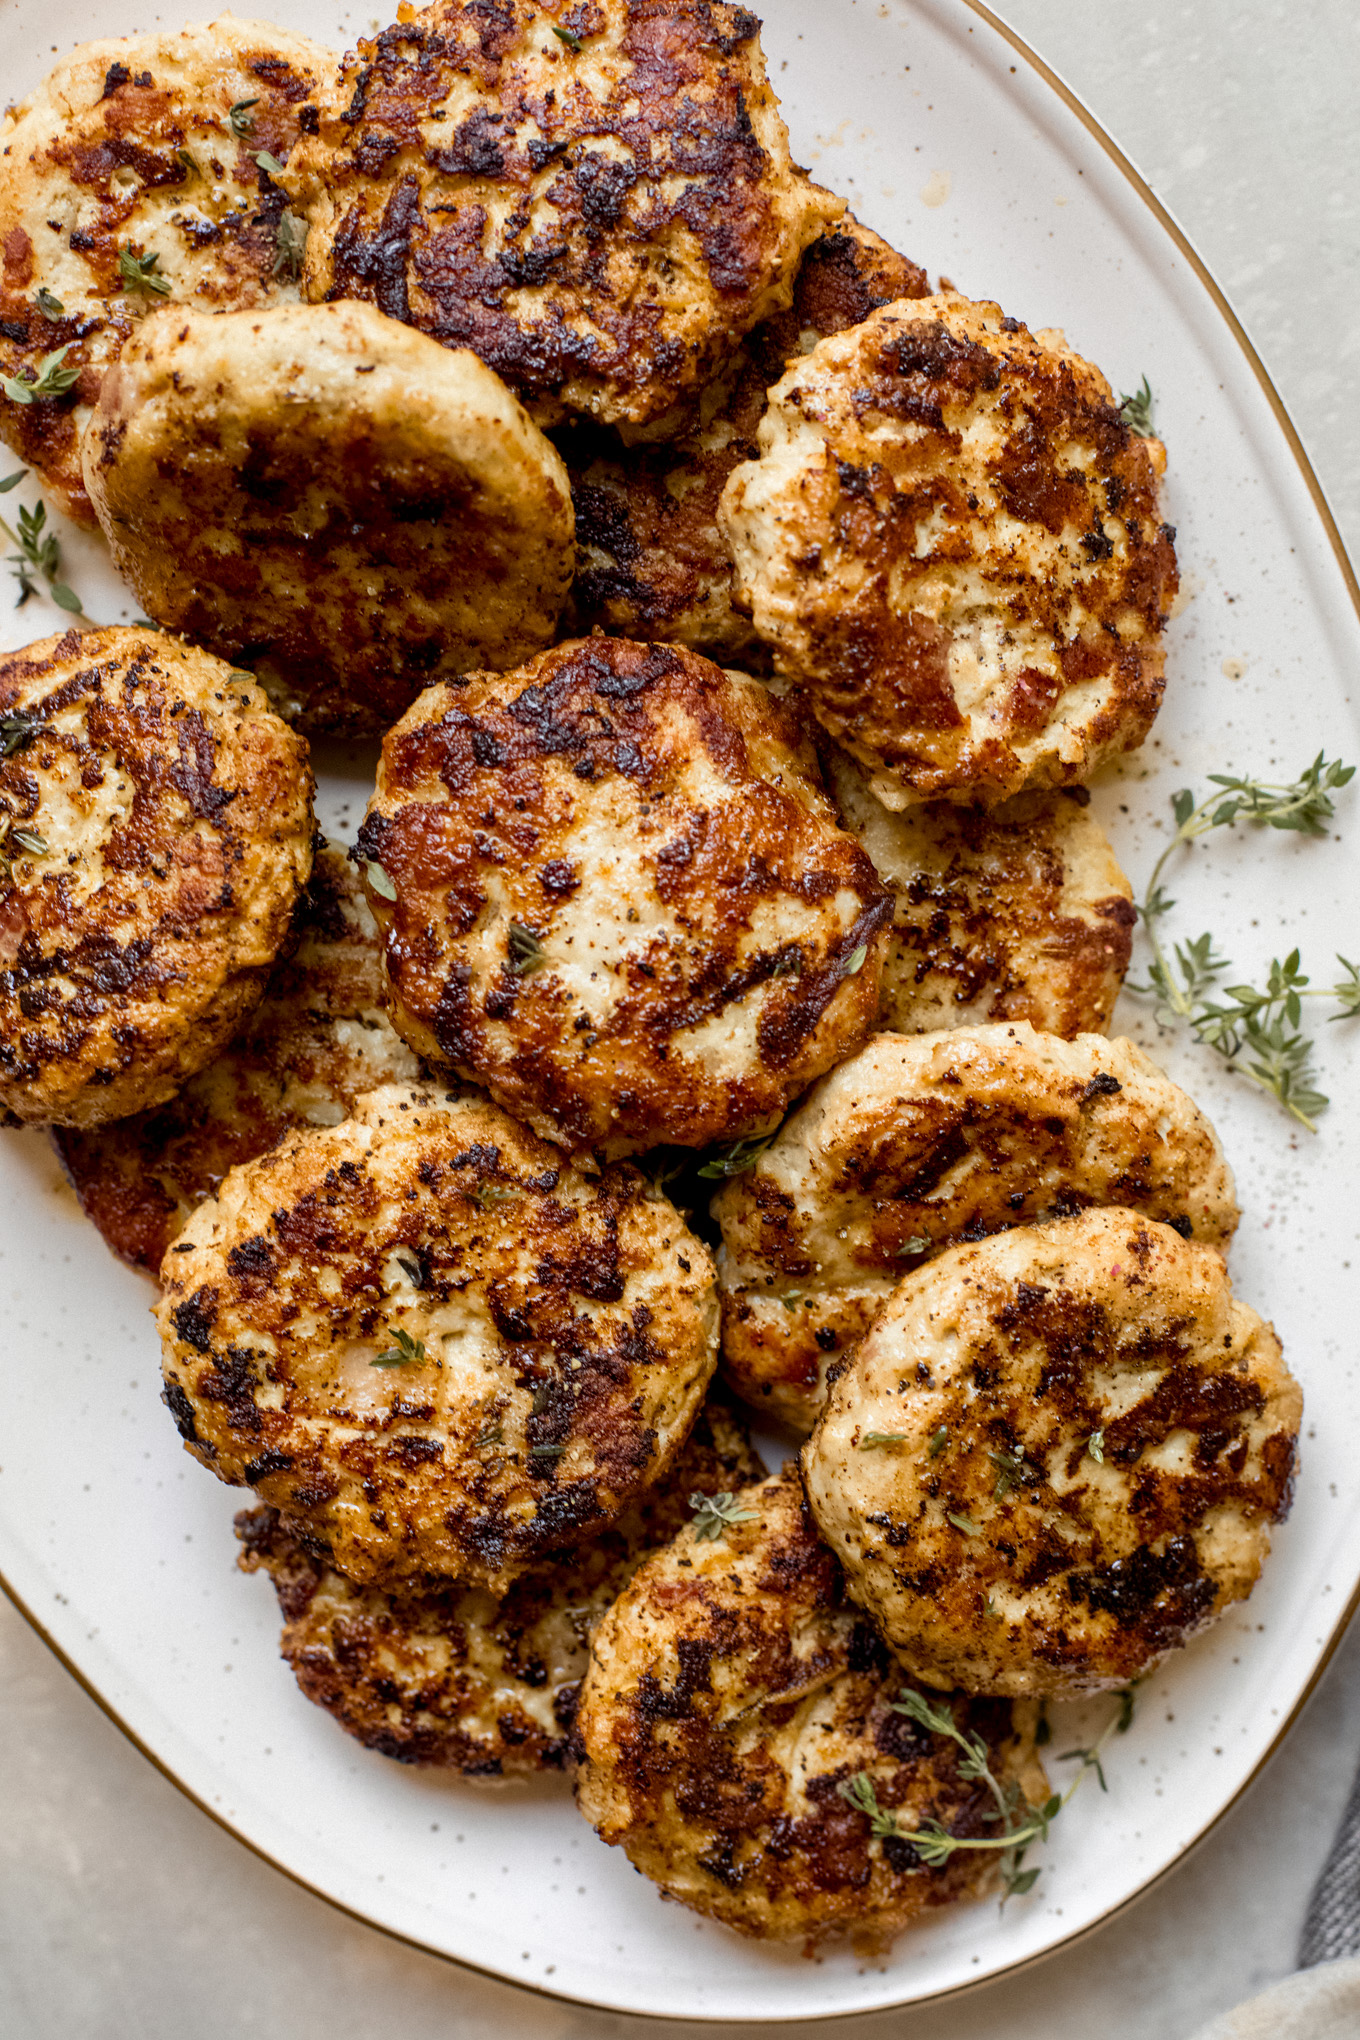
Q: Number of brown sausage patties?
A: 14